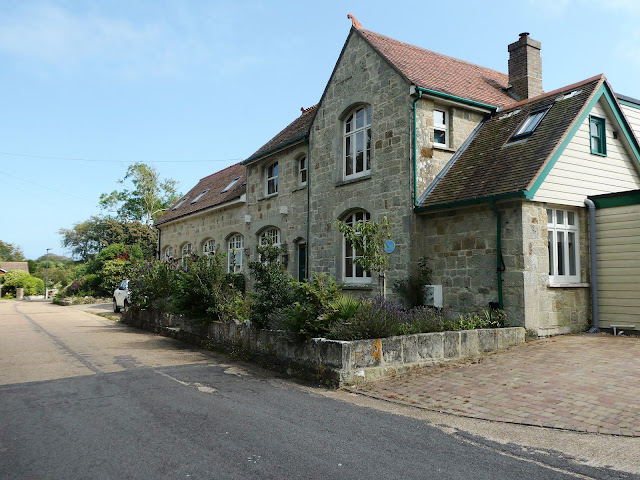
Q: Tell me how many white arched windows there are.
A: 9